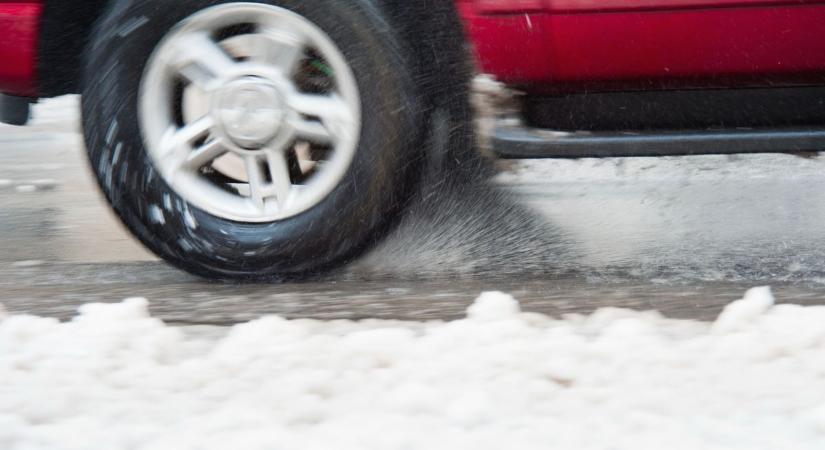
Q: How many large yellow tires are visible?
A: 0